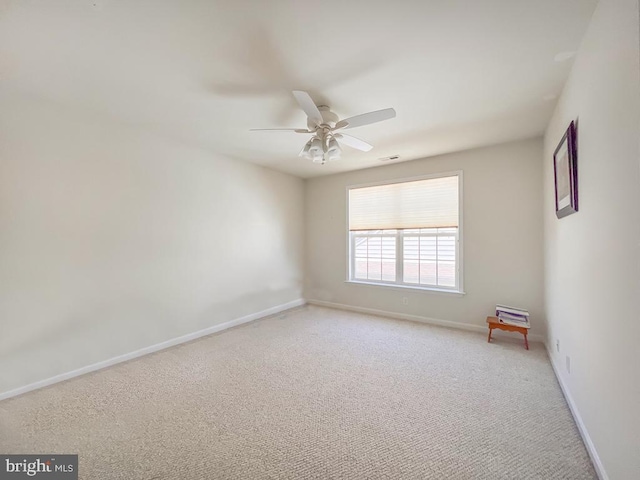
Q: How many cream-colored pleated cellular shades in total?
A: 1